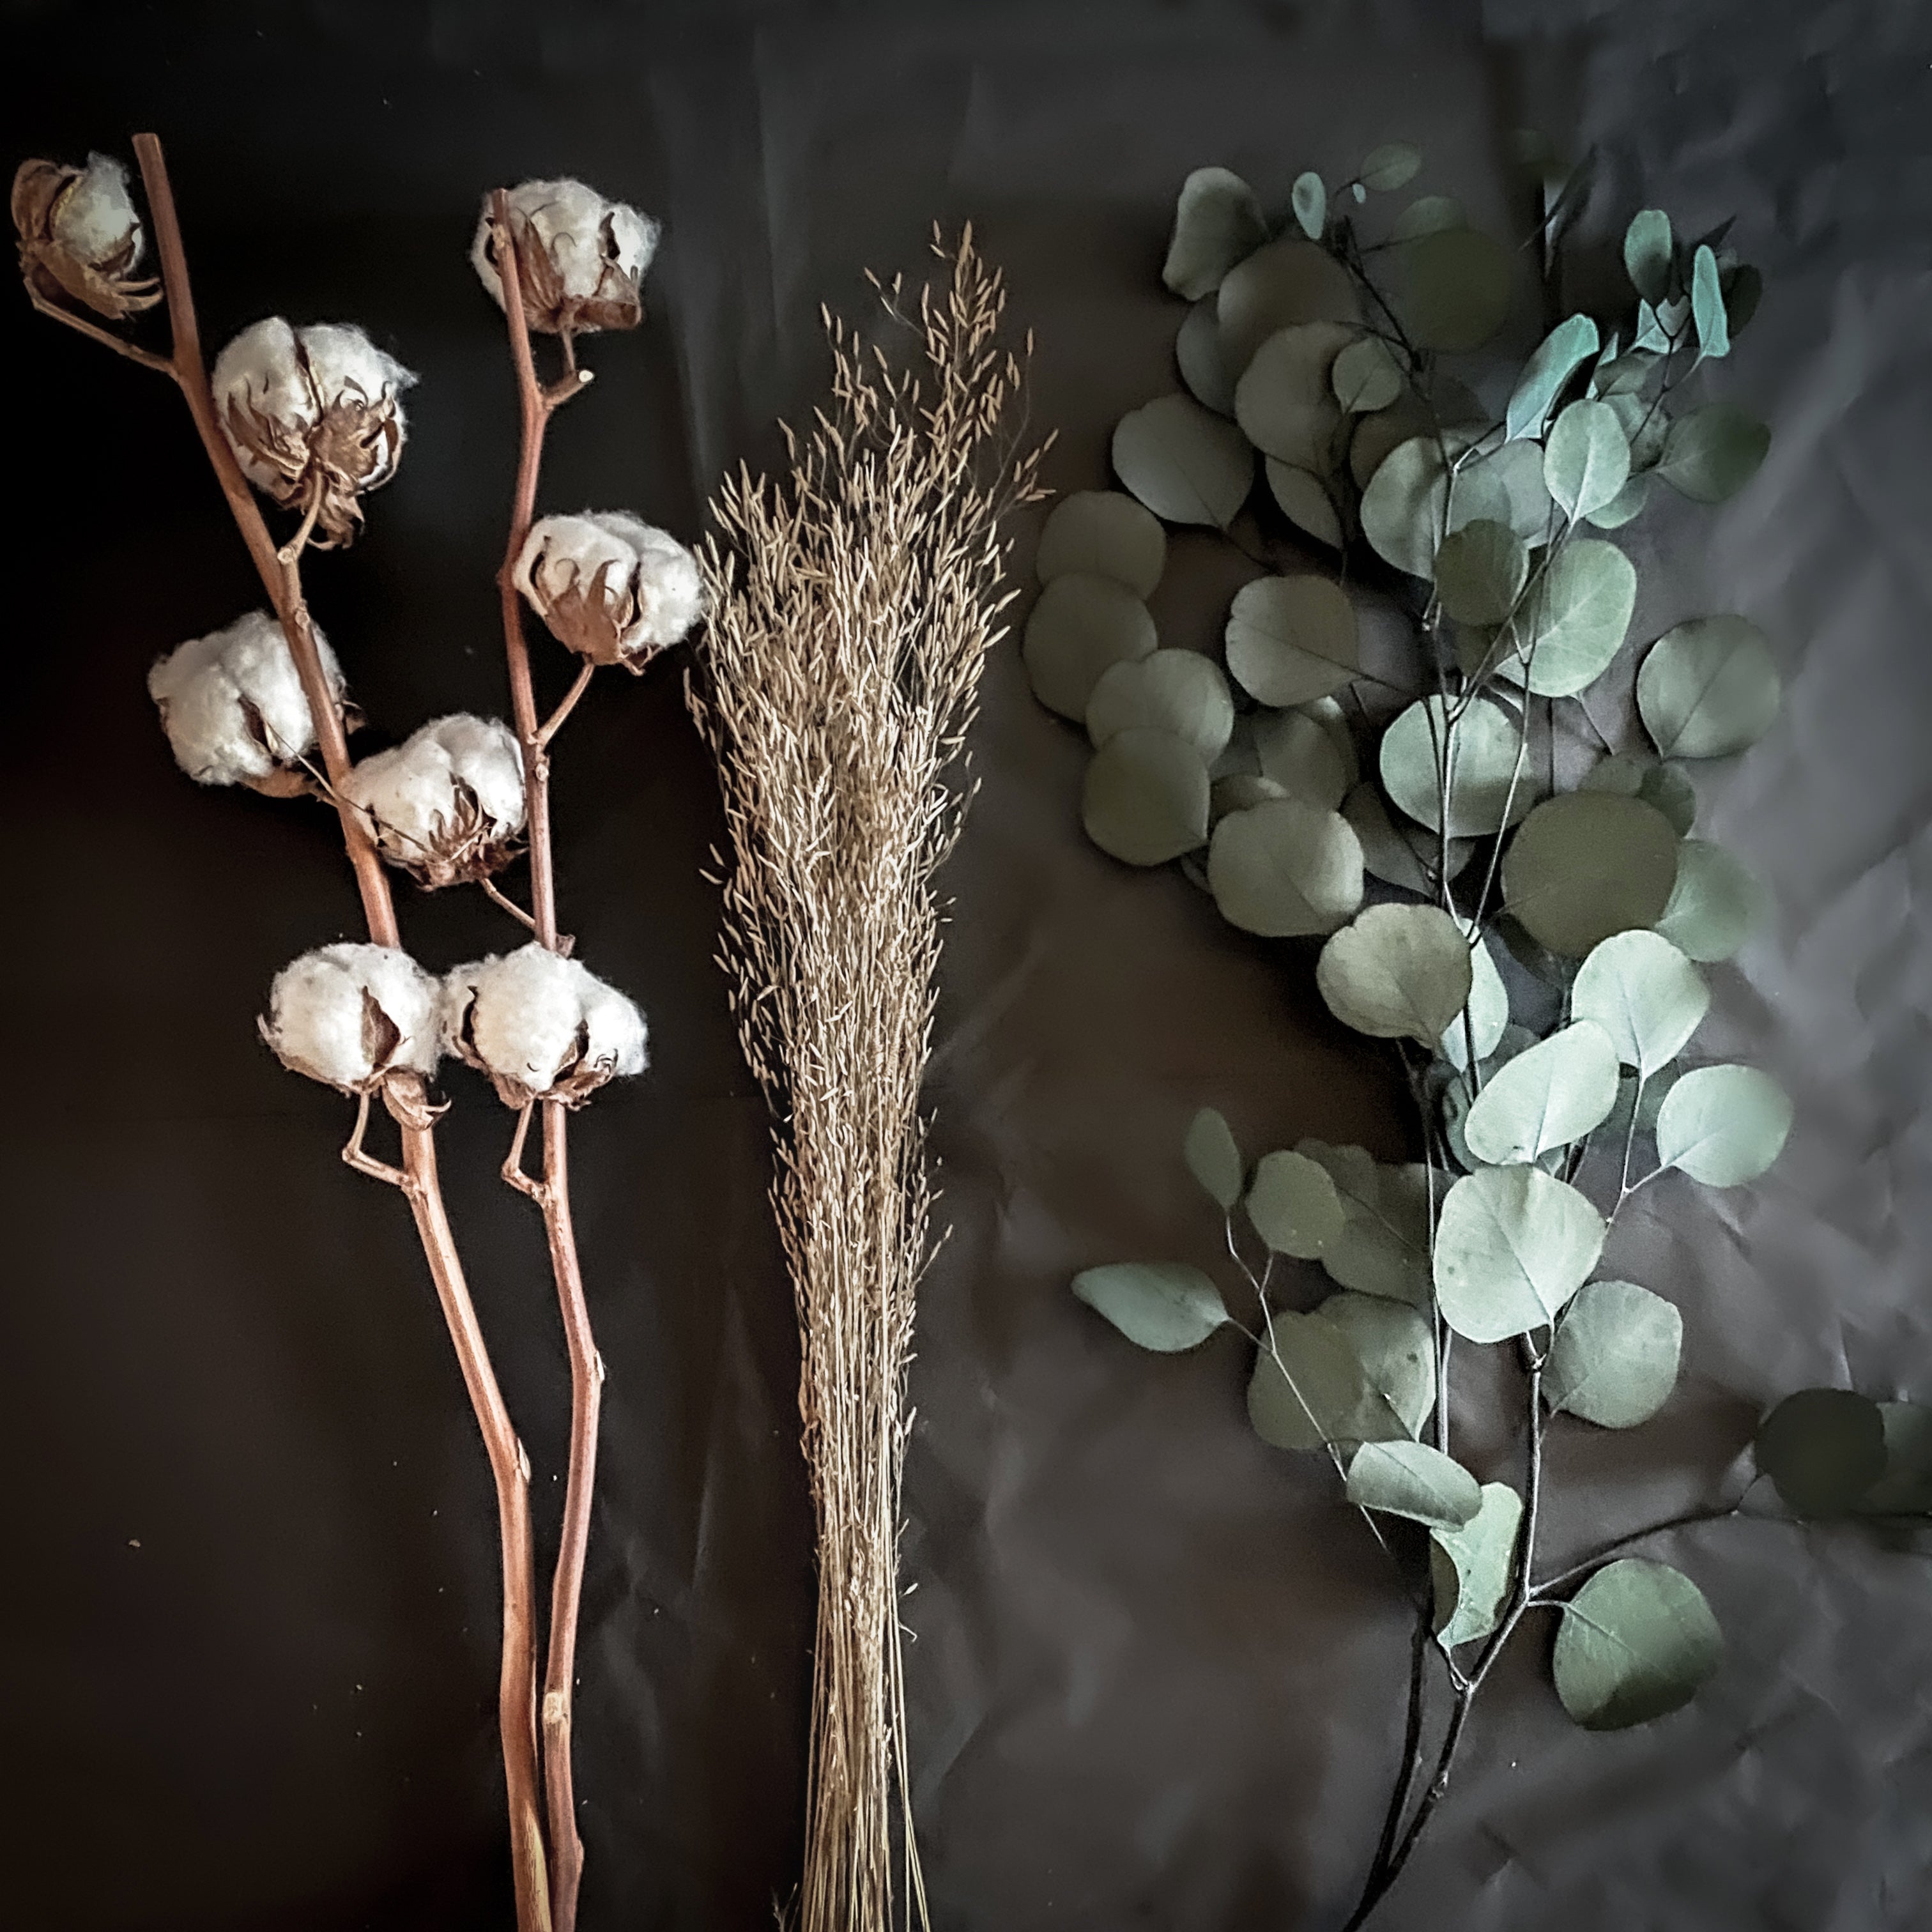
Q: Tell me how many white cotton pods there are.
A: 8